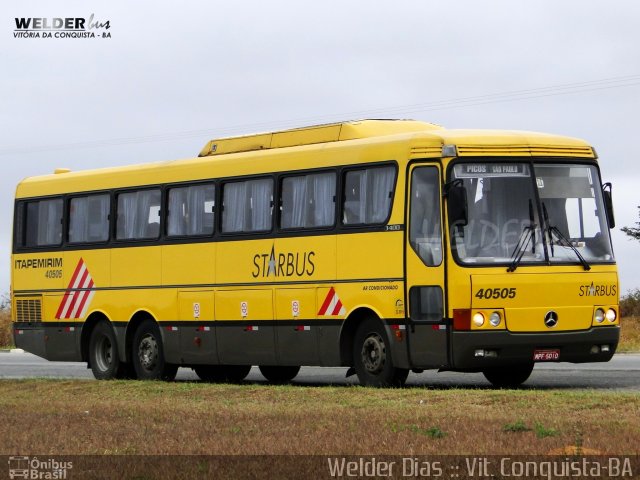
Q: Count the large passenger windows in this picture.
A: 7